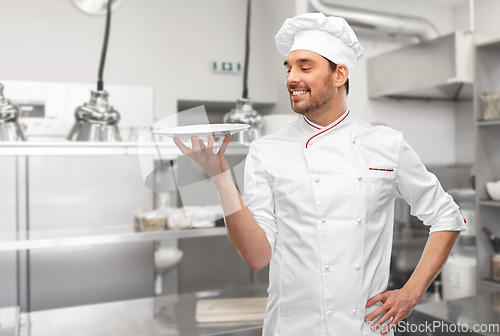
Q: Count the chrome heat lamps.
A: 3